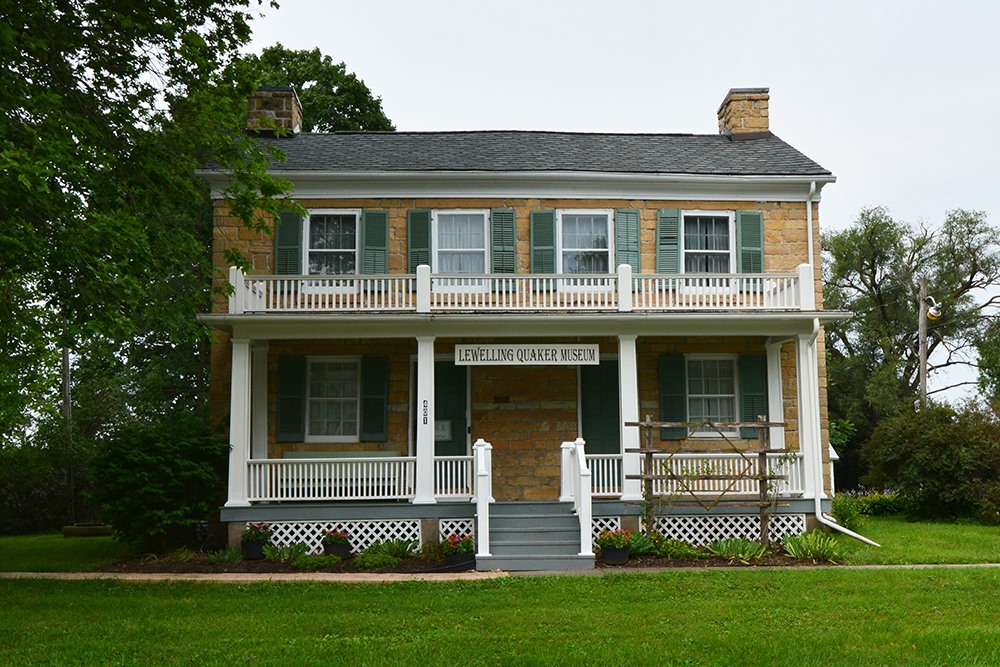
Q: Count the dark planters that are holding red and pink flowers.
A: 4